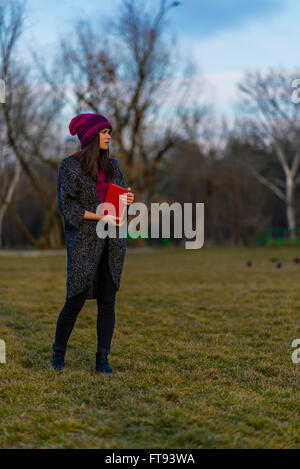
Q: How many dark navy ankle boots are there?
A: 2